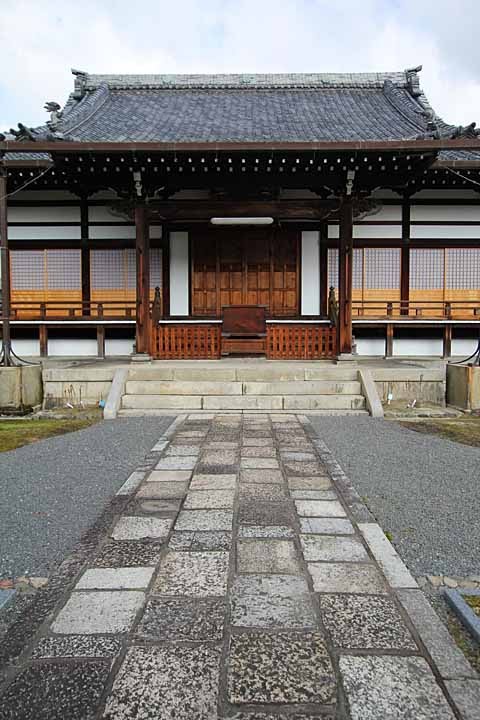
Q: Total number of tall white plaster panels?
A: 2